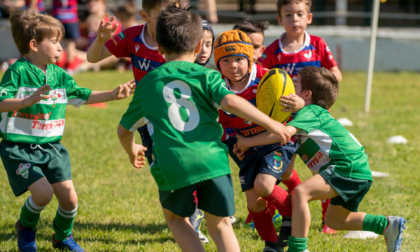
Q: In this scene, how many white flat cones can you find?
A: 4